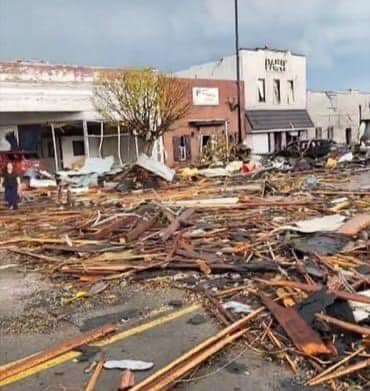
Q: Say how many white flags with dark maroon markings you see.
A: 0